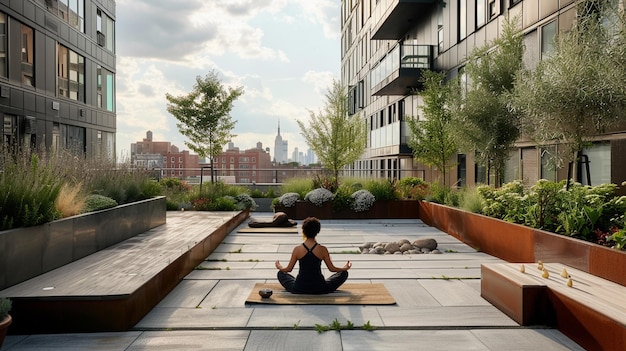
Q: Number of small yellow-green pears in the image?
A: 5